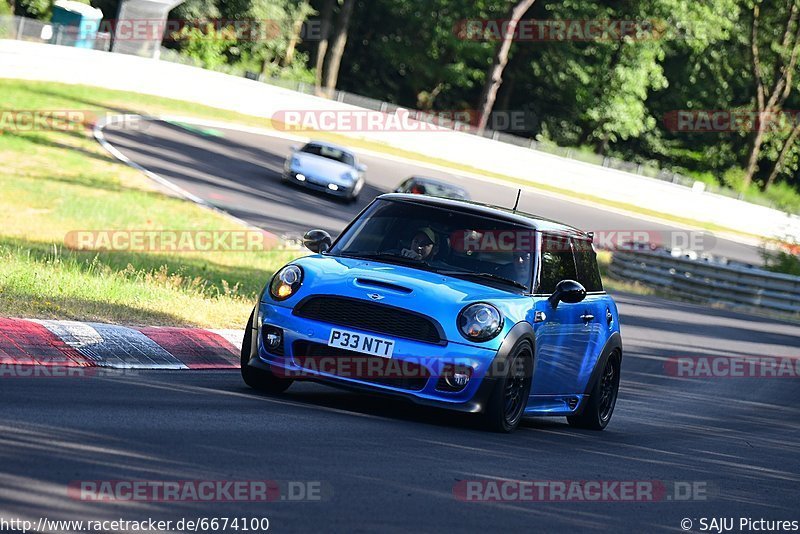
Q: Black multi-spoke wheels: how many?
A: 2